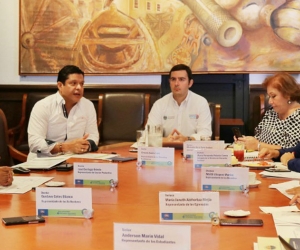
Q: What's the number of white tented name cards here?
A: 8